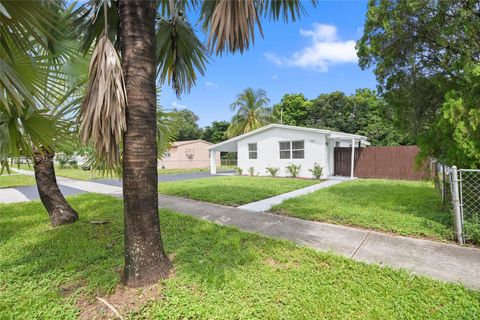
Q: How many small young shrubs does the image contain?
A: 5